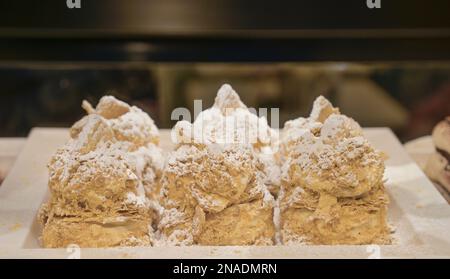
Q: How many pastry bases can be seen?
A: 3